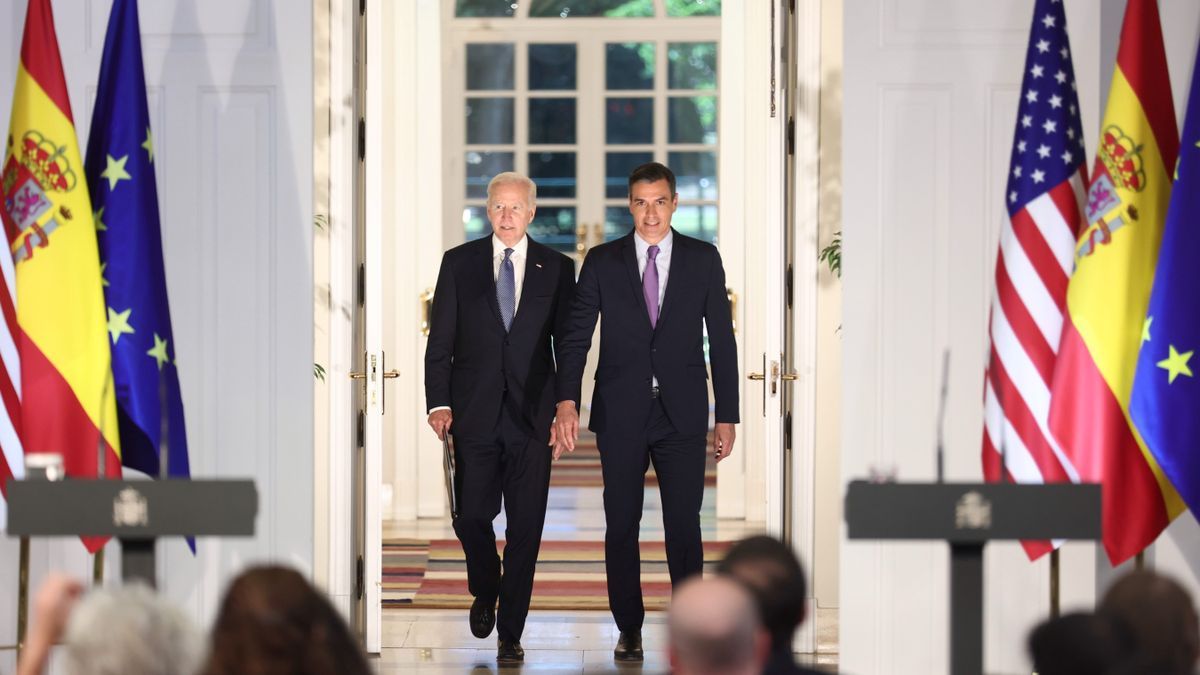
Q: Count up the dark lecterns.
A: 2